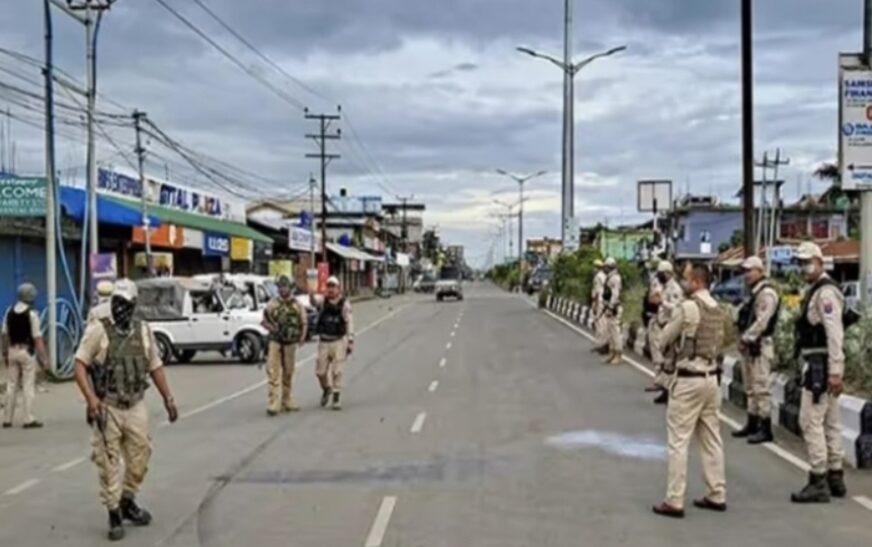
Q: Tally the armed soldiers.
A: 12